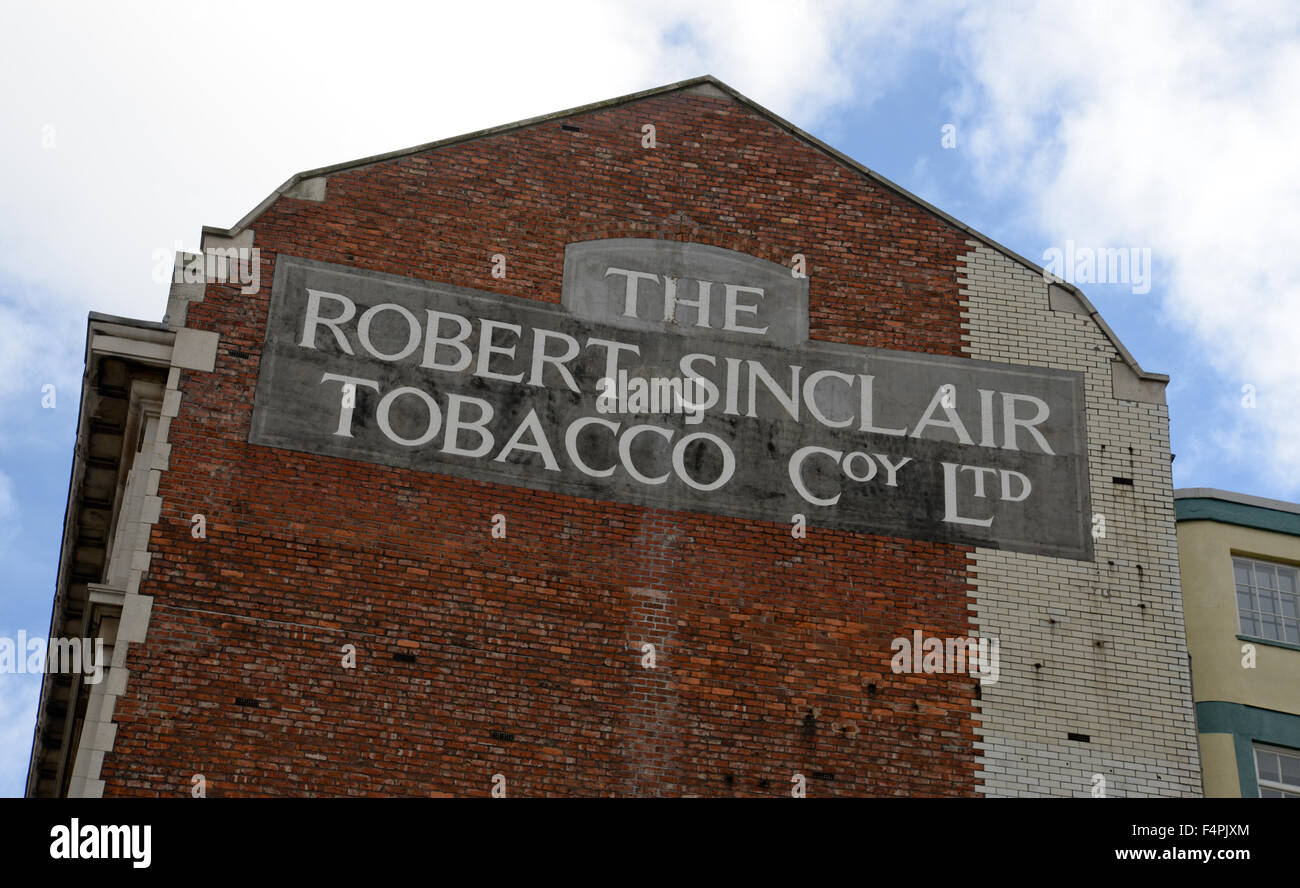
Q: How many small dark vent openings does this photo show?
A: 8